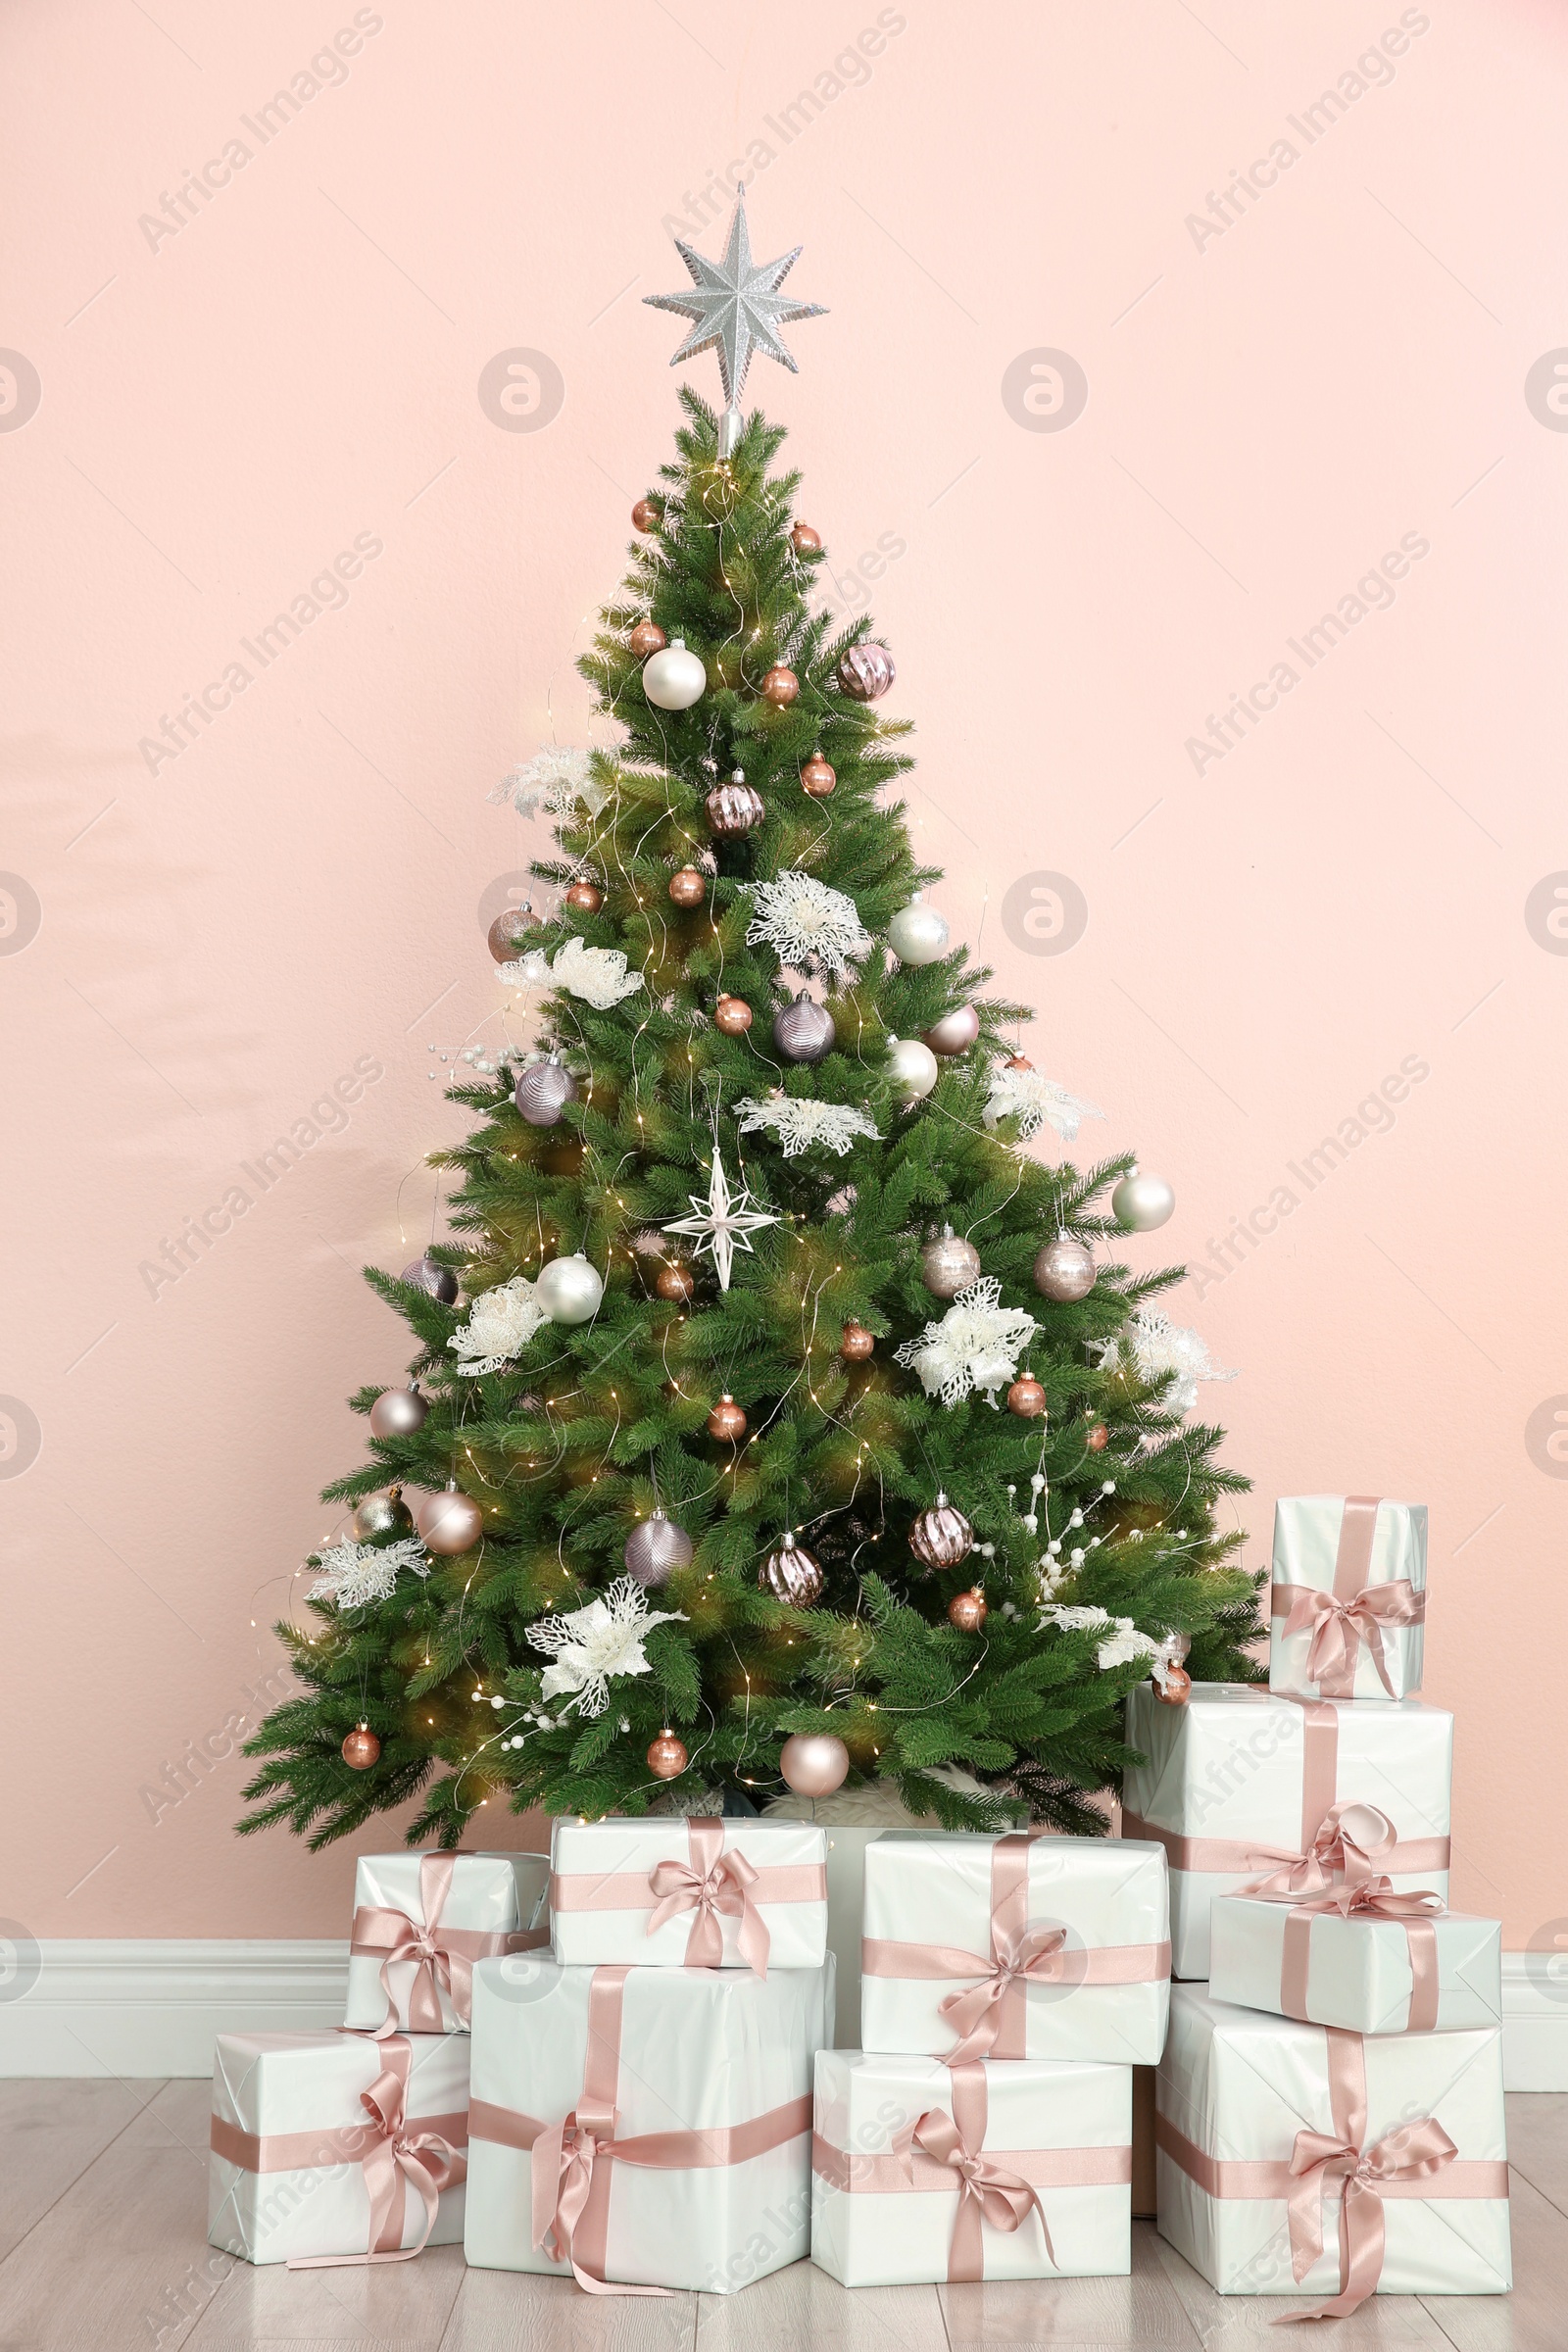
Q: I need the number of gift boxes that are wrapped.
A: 10